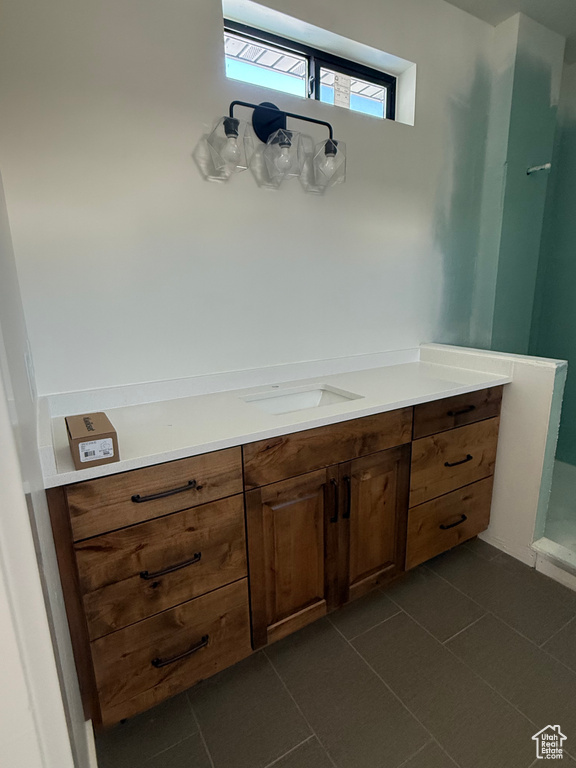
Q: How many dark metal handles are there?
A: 8